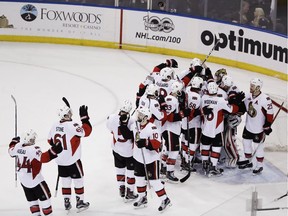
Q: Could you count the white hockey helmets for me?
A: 12